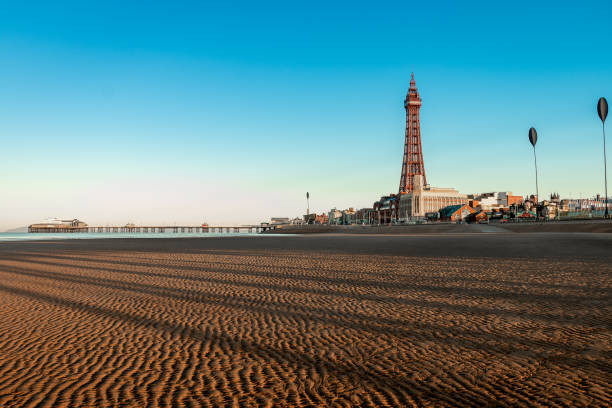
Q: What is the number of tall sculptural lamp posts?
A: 3